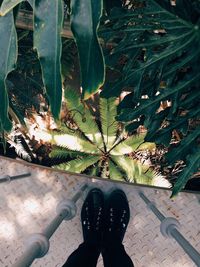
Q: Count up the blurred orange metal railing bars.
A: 0